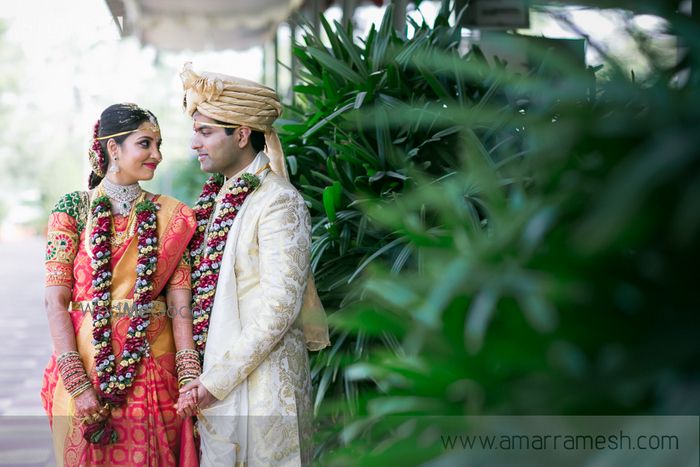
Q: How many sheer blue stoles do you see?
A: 0